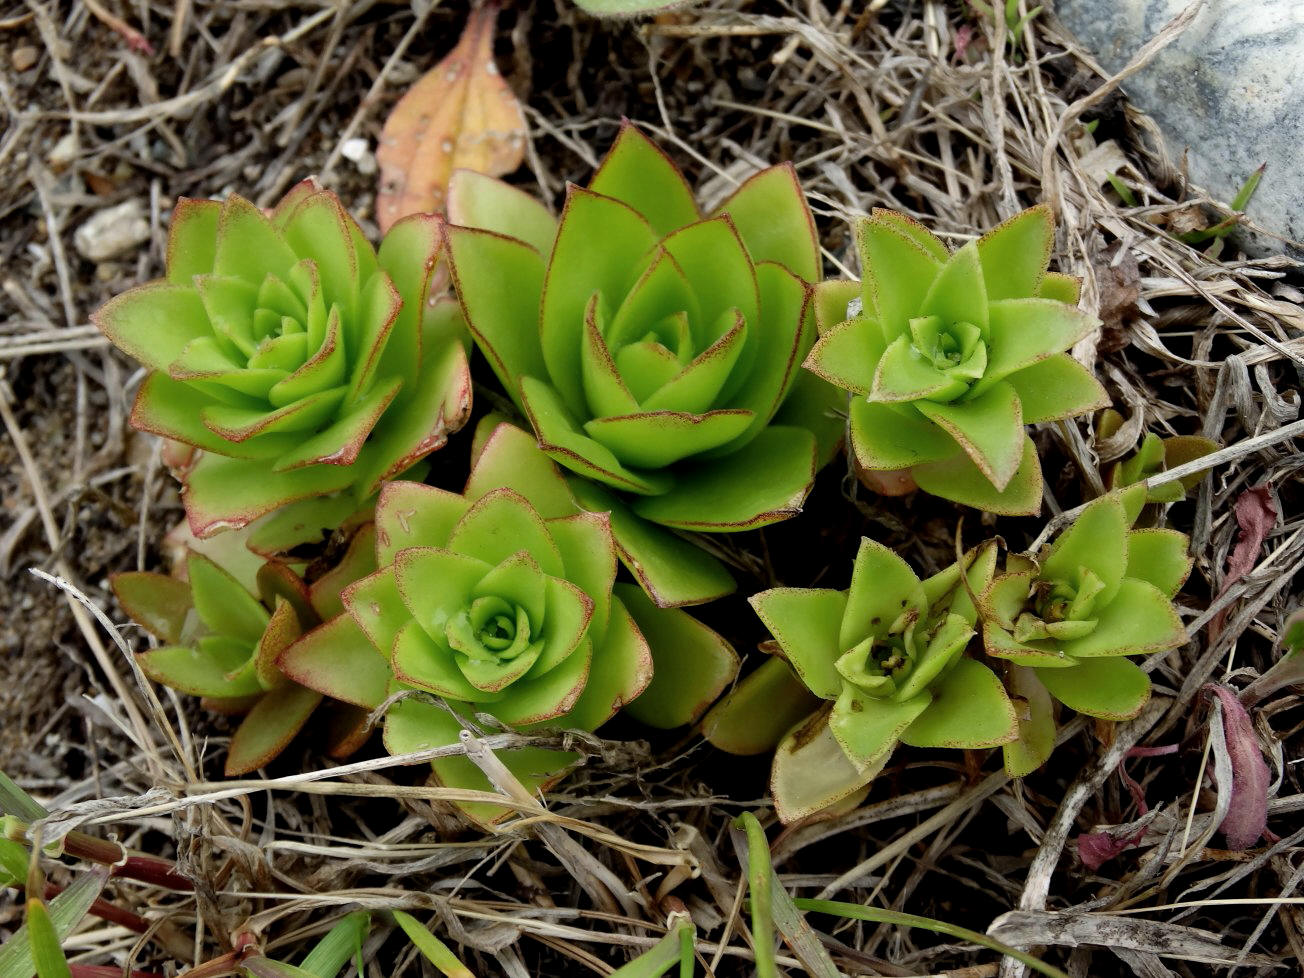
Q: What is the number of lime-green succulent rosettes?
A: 7